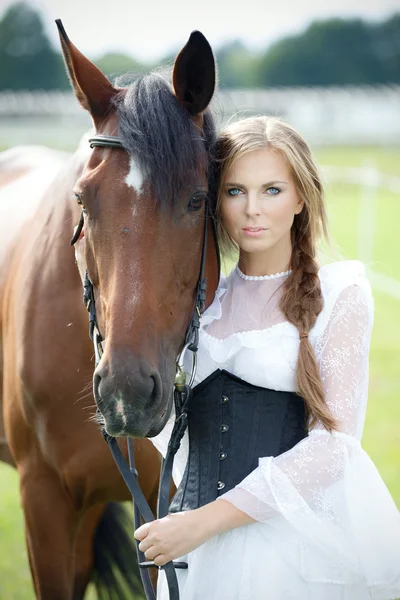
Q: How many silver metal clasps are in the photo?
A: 4